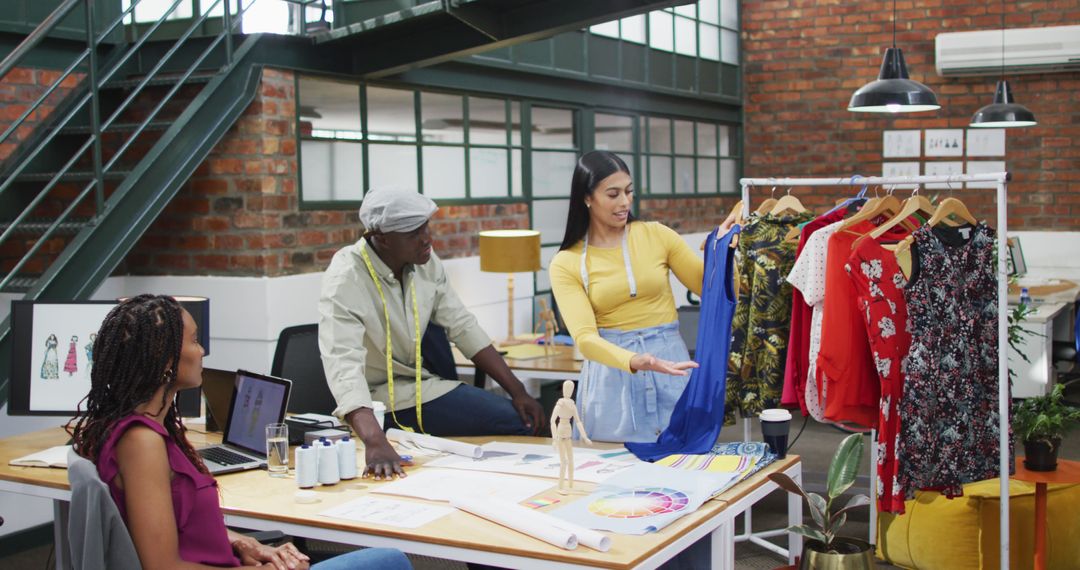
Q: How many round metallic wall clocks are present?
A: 0